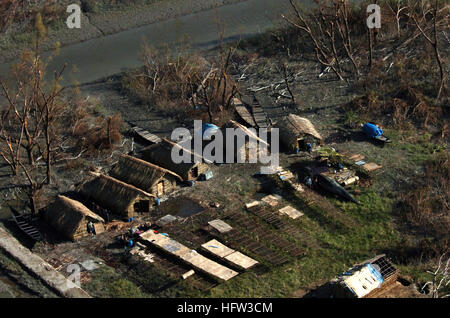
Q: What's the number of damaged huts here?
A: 1